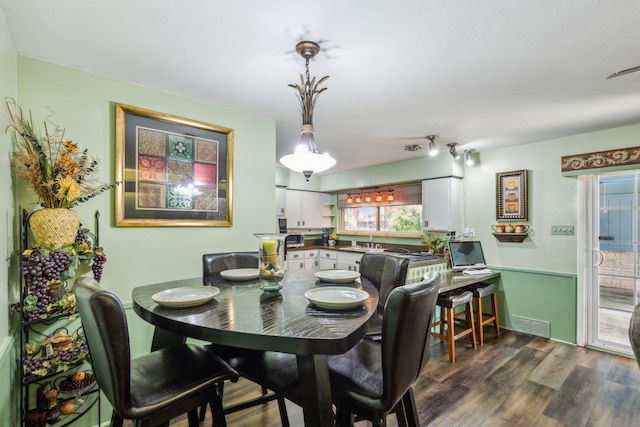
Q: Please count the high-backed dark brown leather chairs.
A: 4